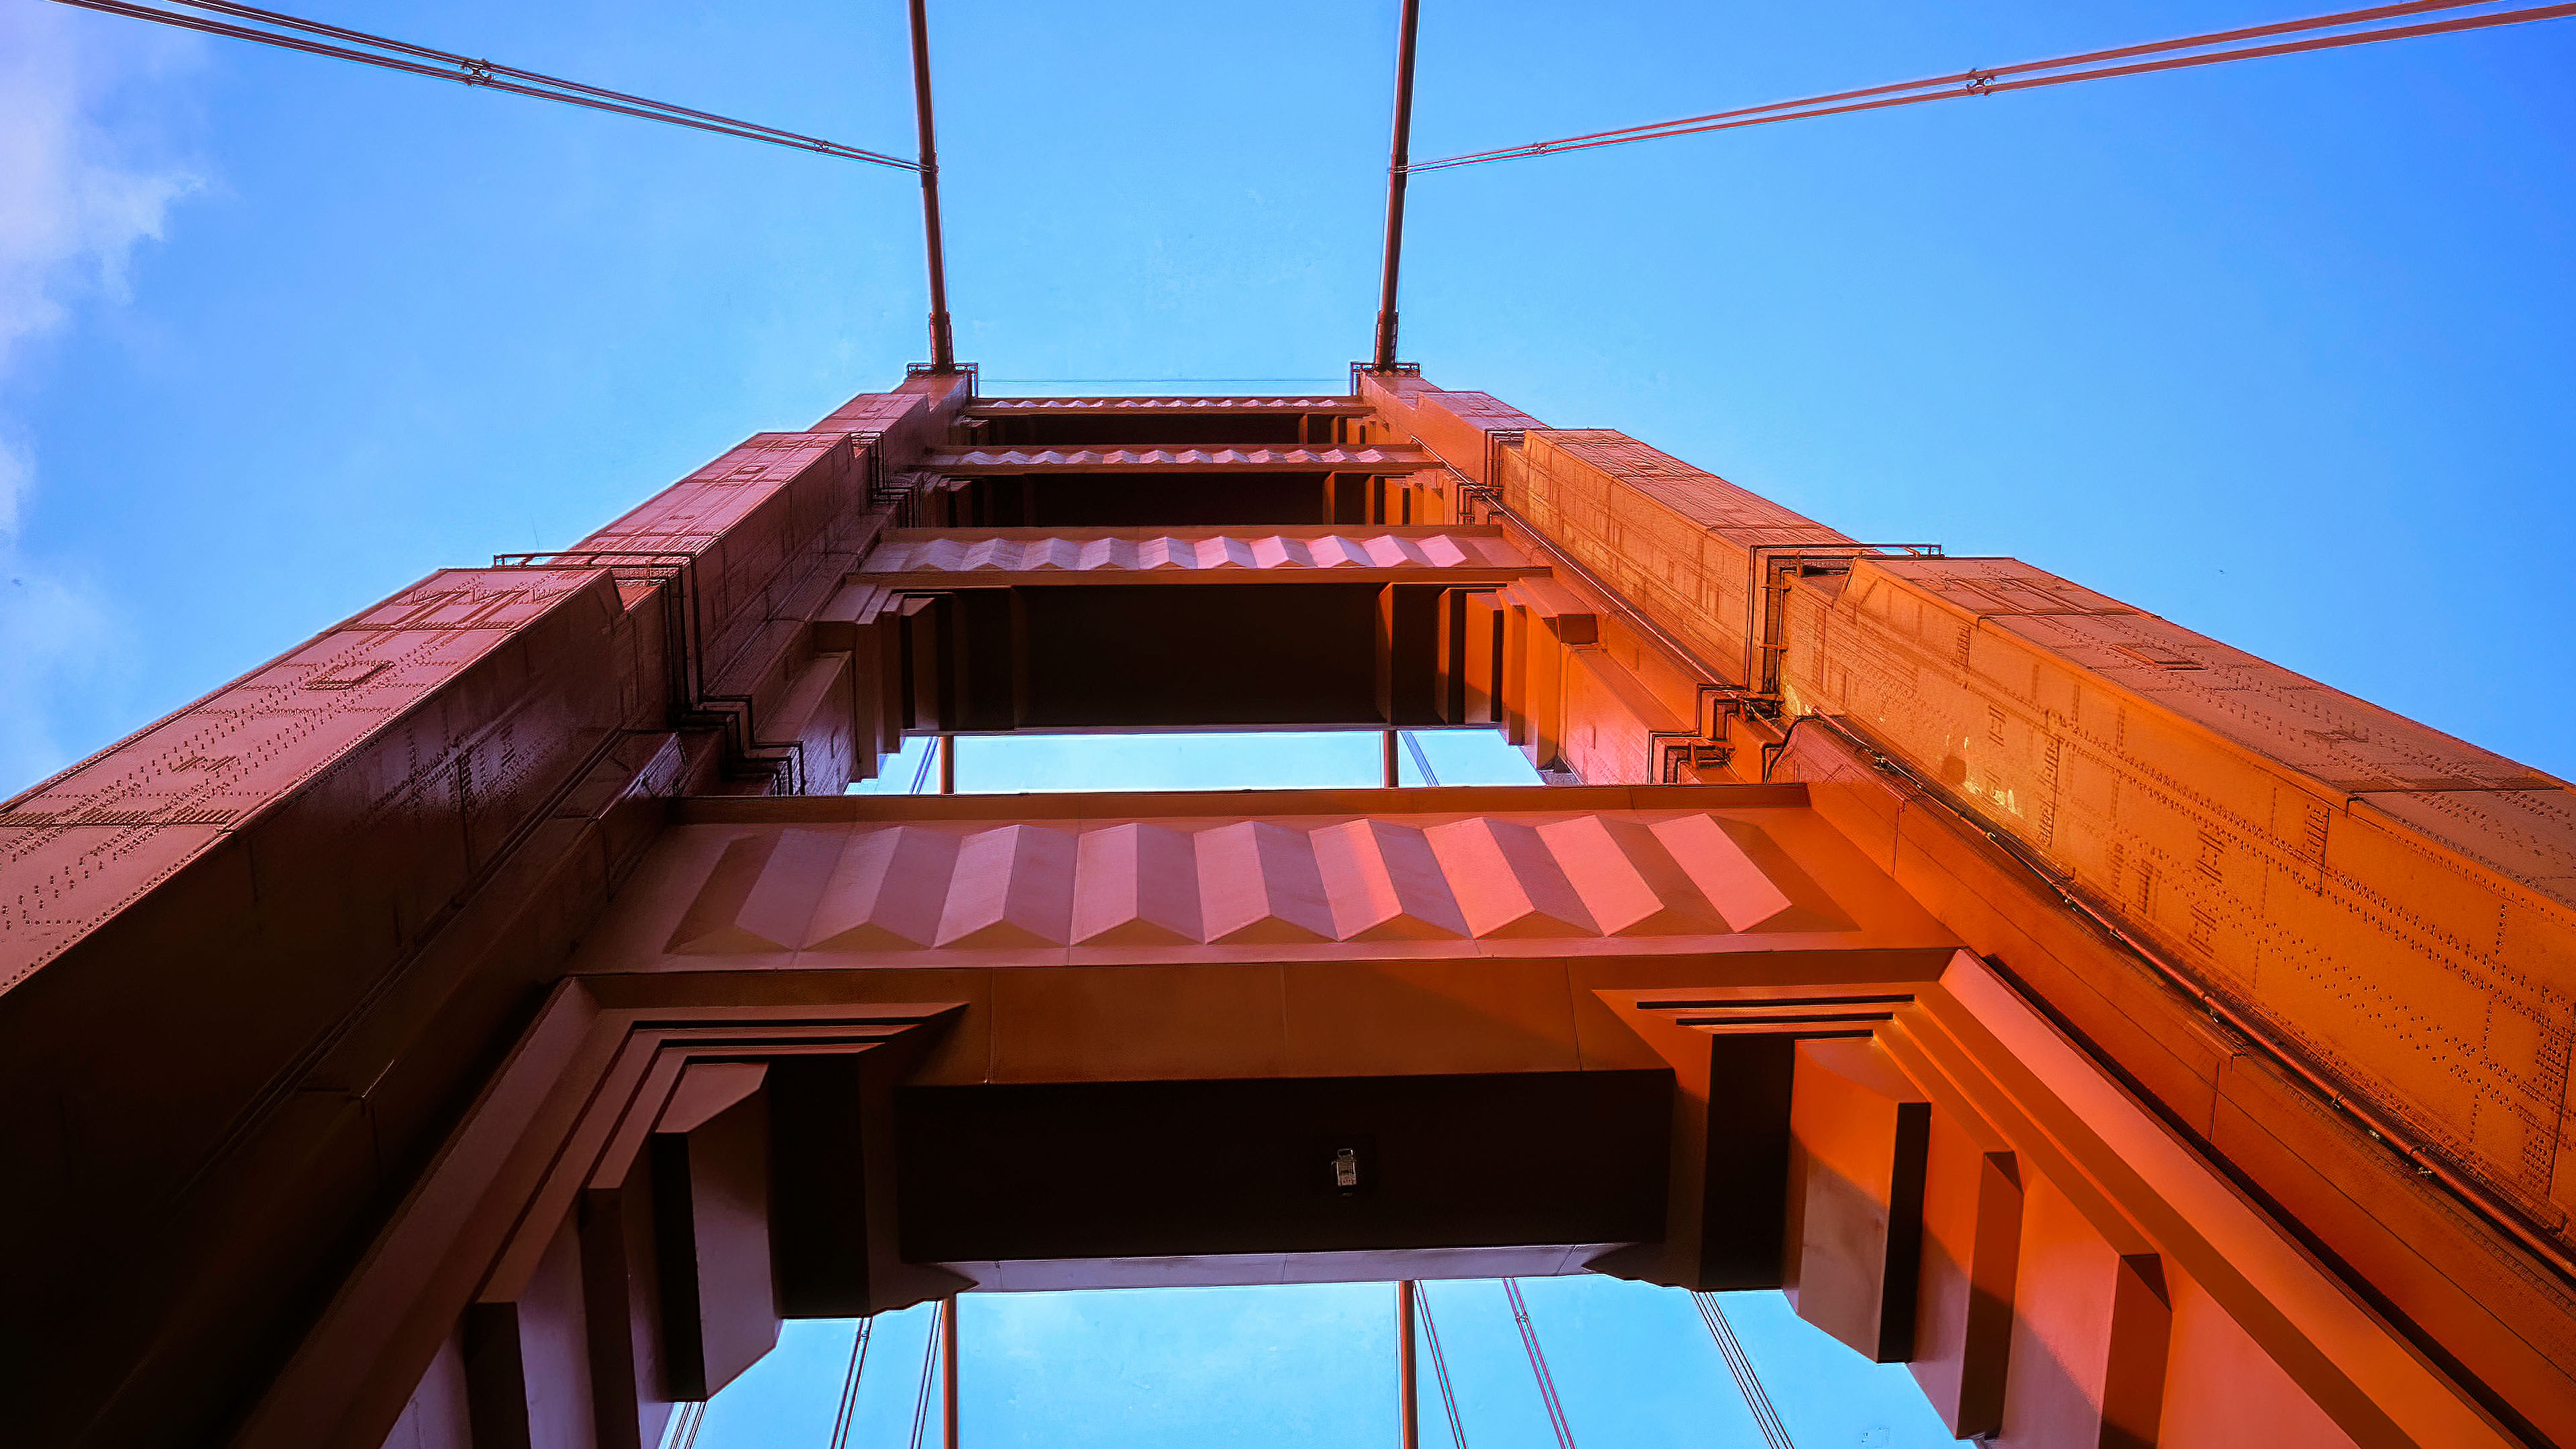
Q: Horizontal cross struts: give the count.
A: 4